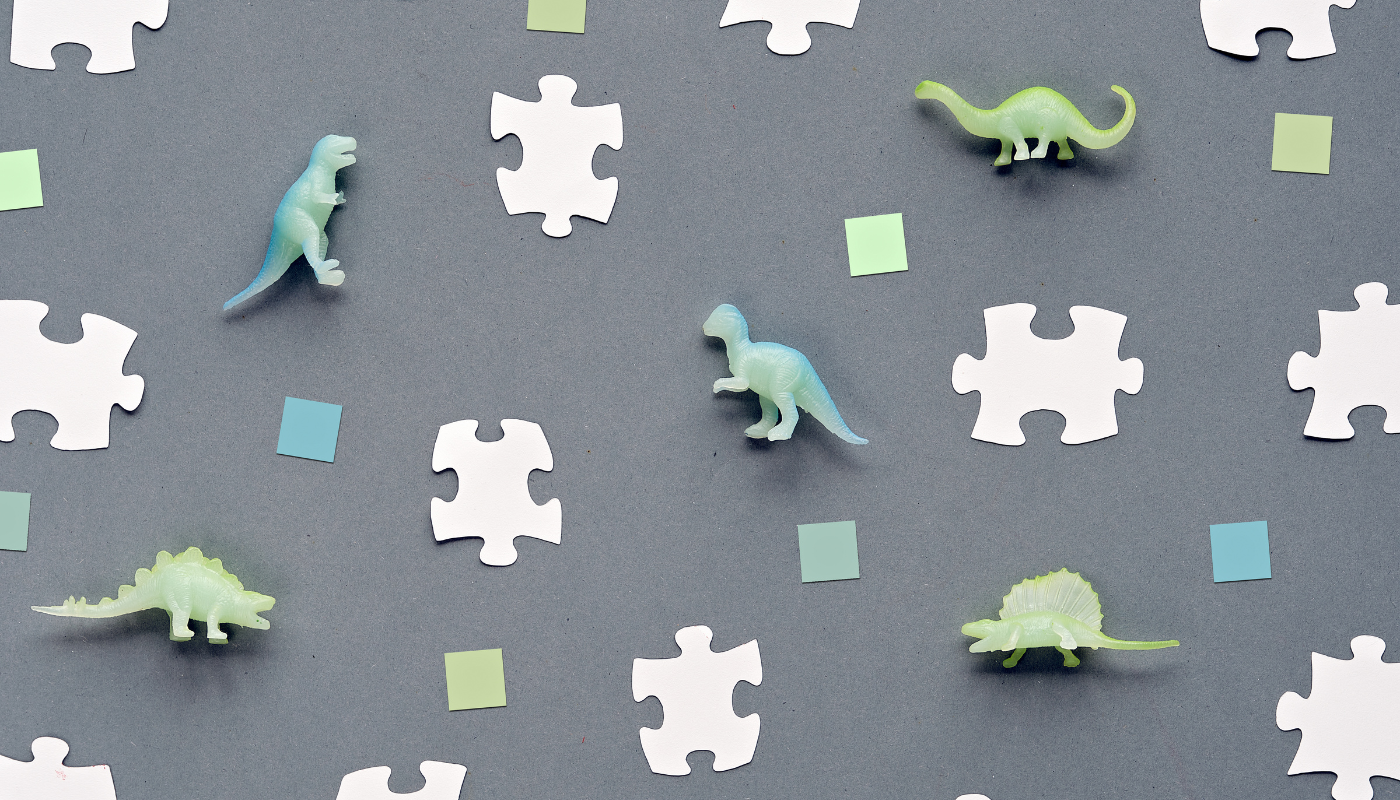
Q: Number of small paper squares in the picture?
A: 9